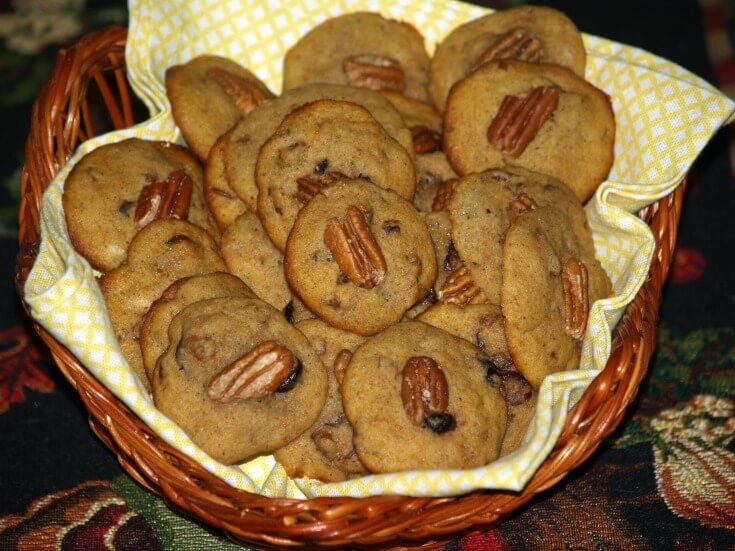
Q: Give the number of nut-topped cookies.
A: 15